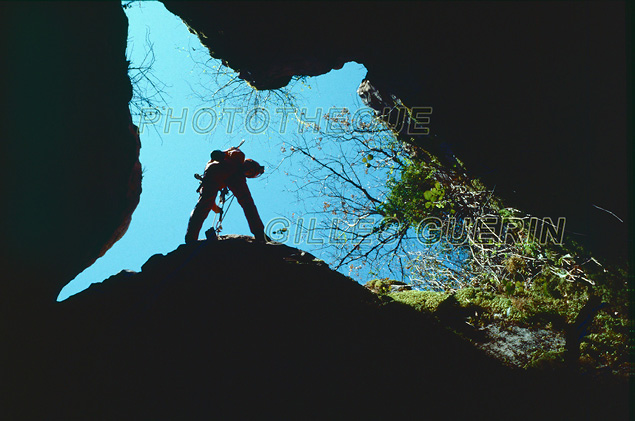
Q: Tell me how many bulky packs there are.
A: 1